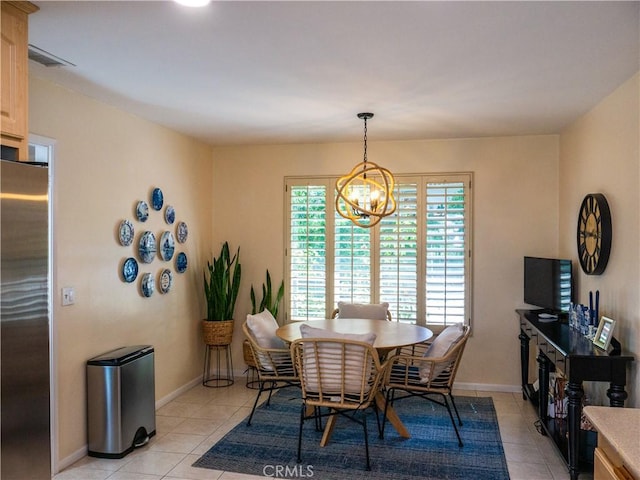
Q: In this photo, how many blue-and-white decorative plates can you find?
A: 11